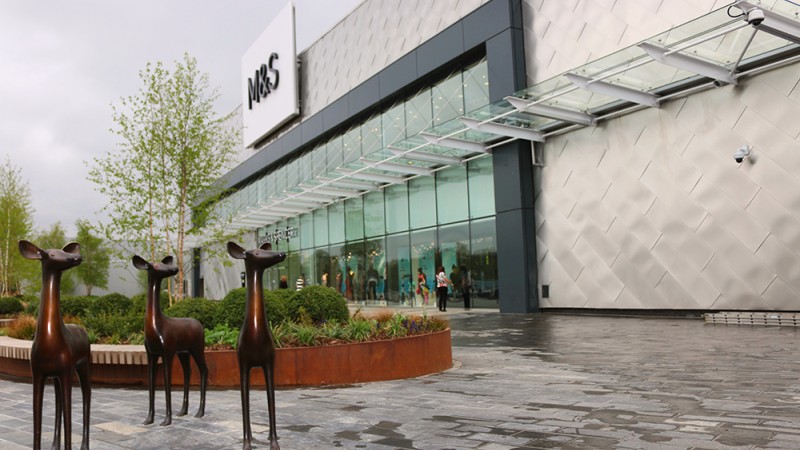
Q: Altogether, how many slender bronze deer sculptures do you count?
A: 3